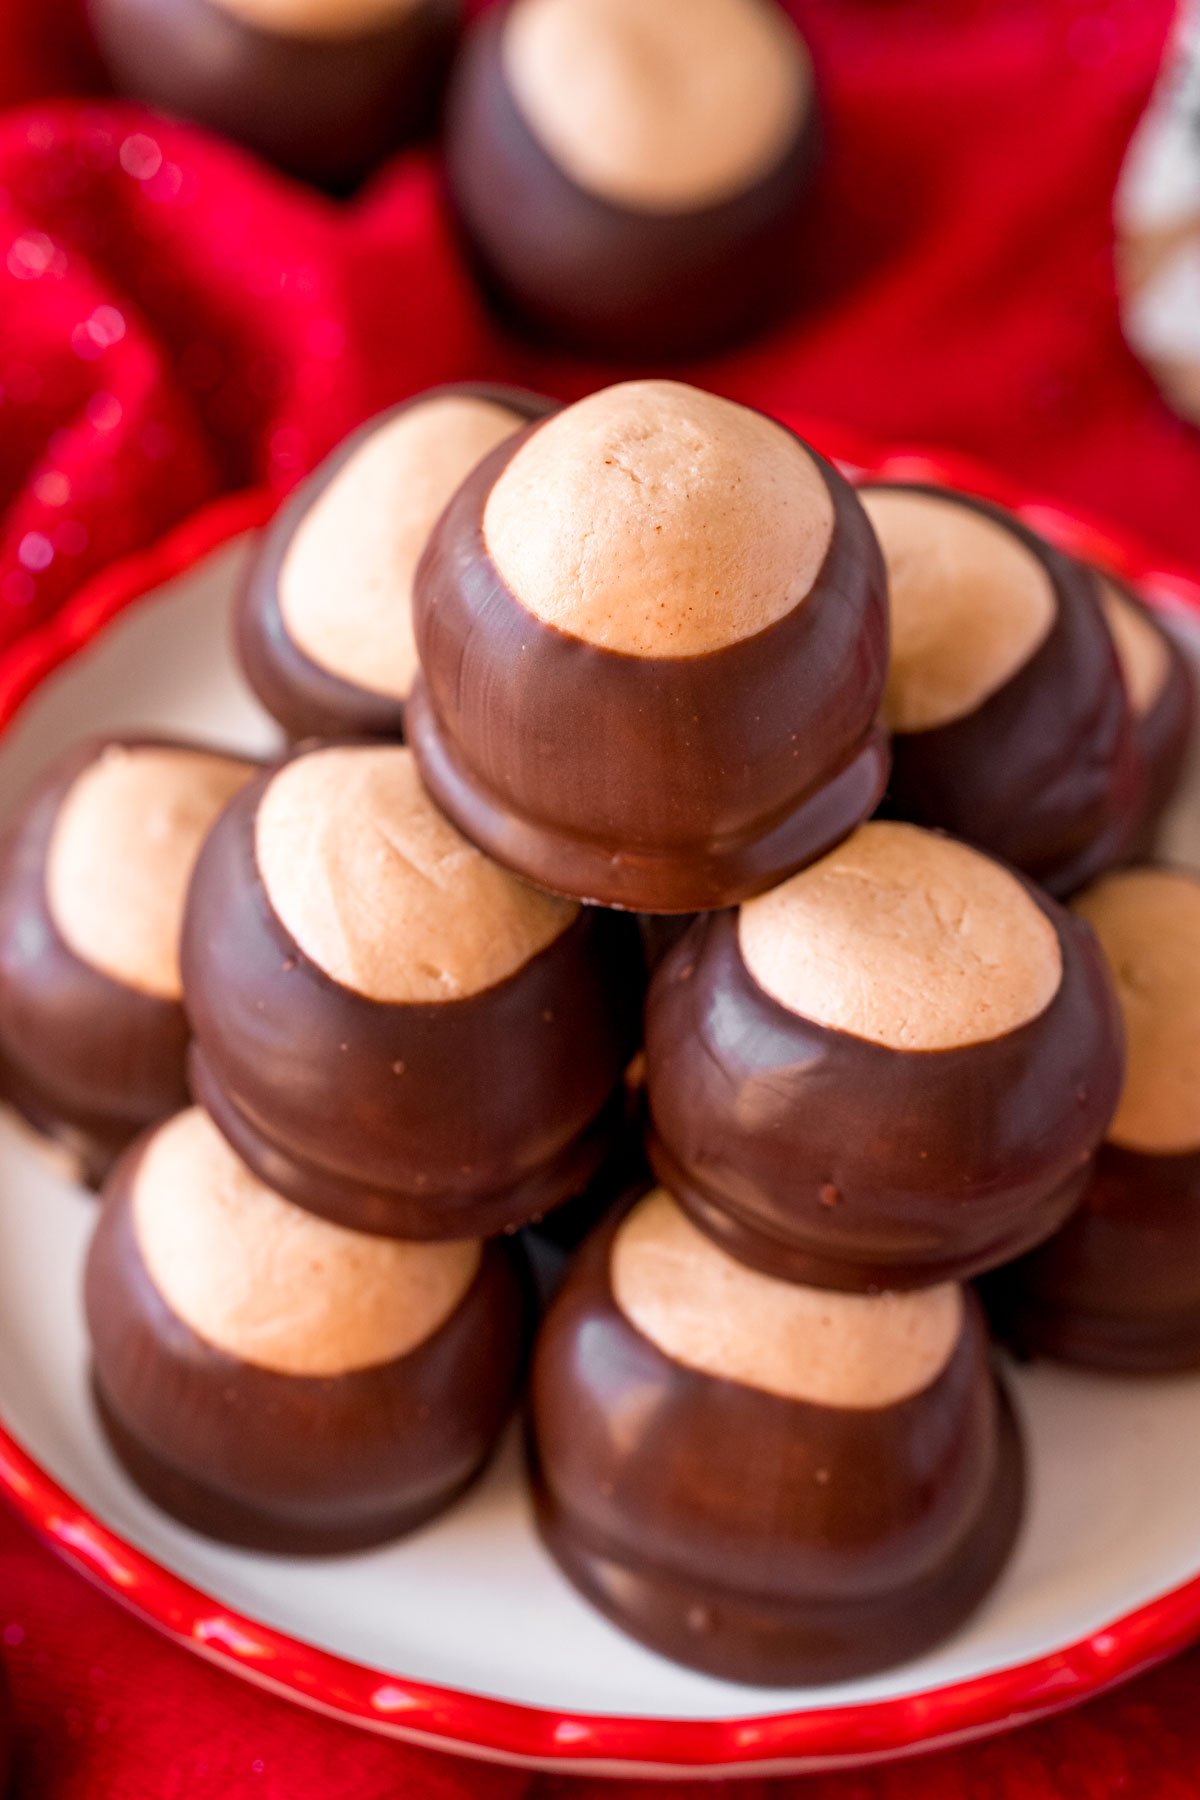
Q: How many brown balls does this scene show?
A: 12